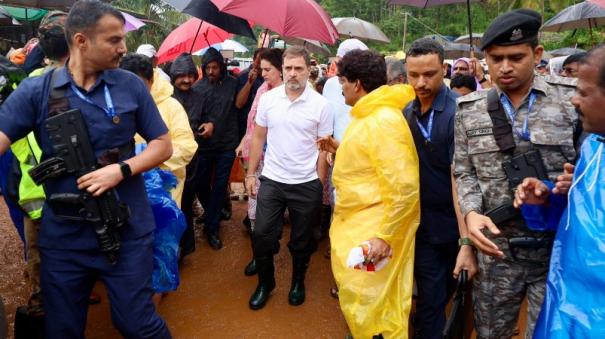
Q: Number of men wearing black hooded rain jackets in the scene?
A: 2